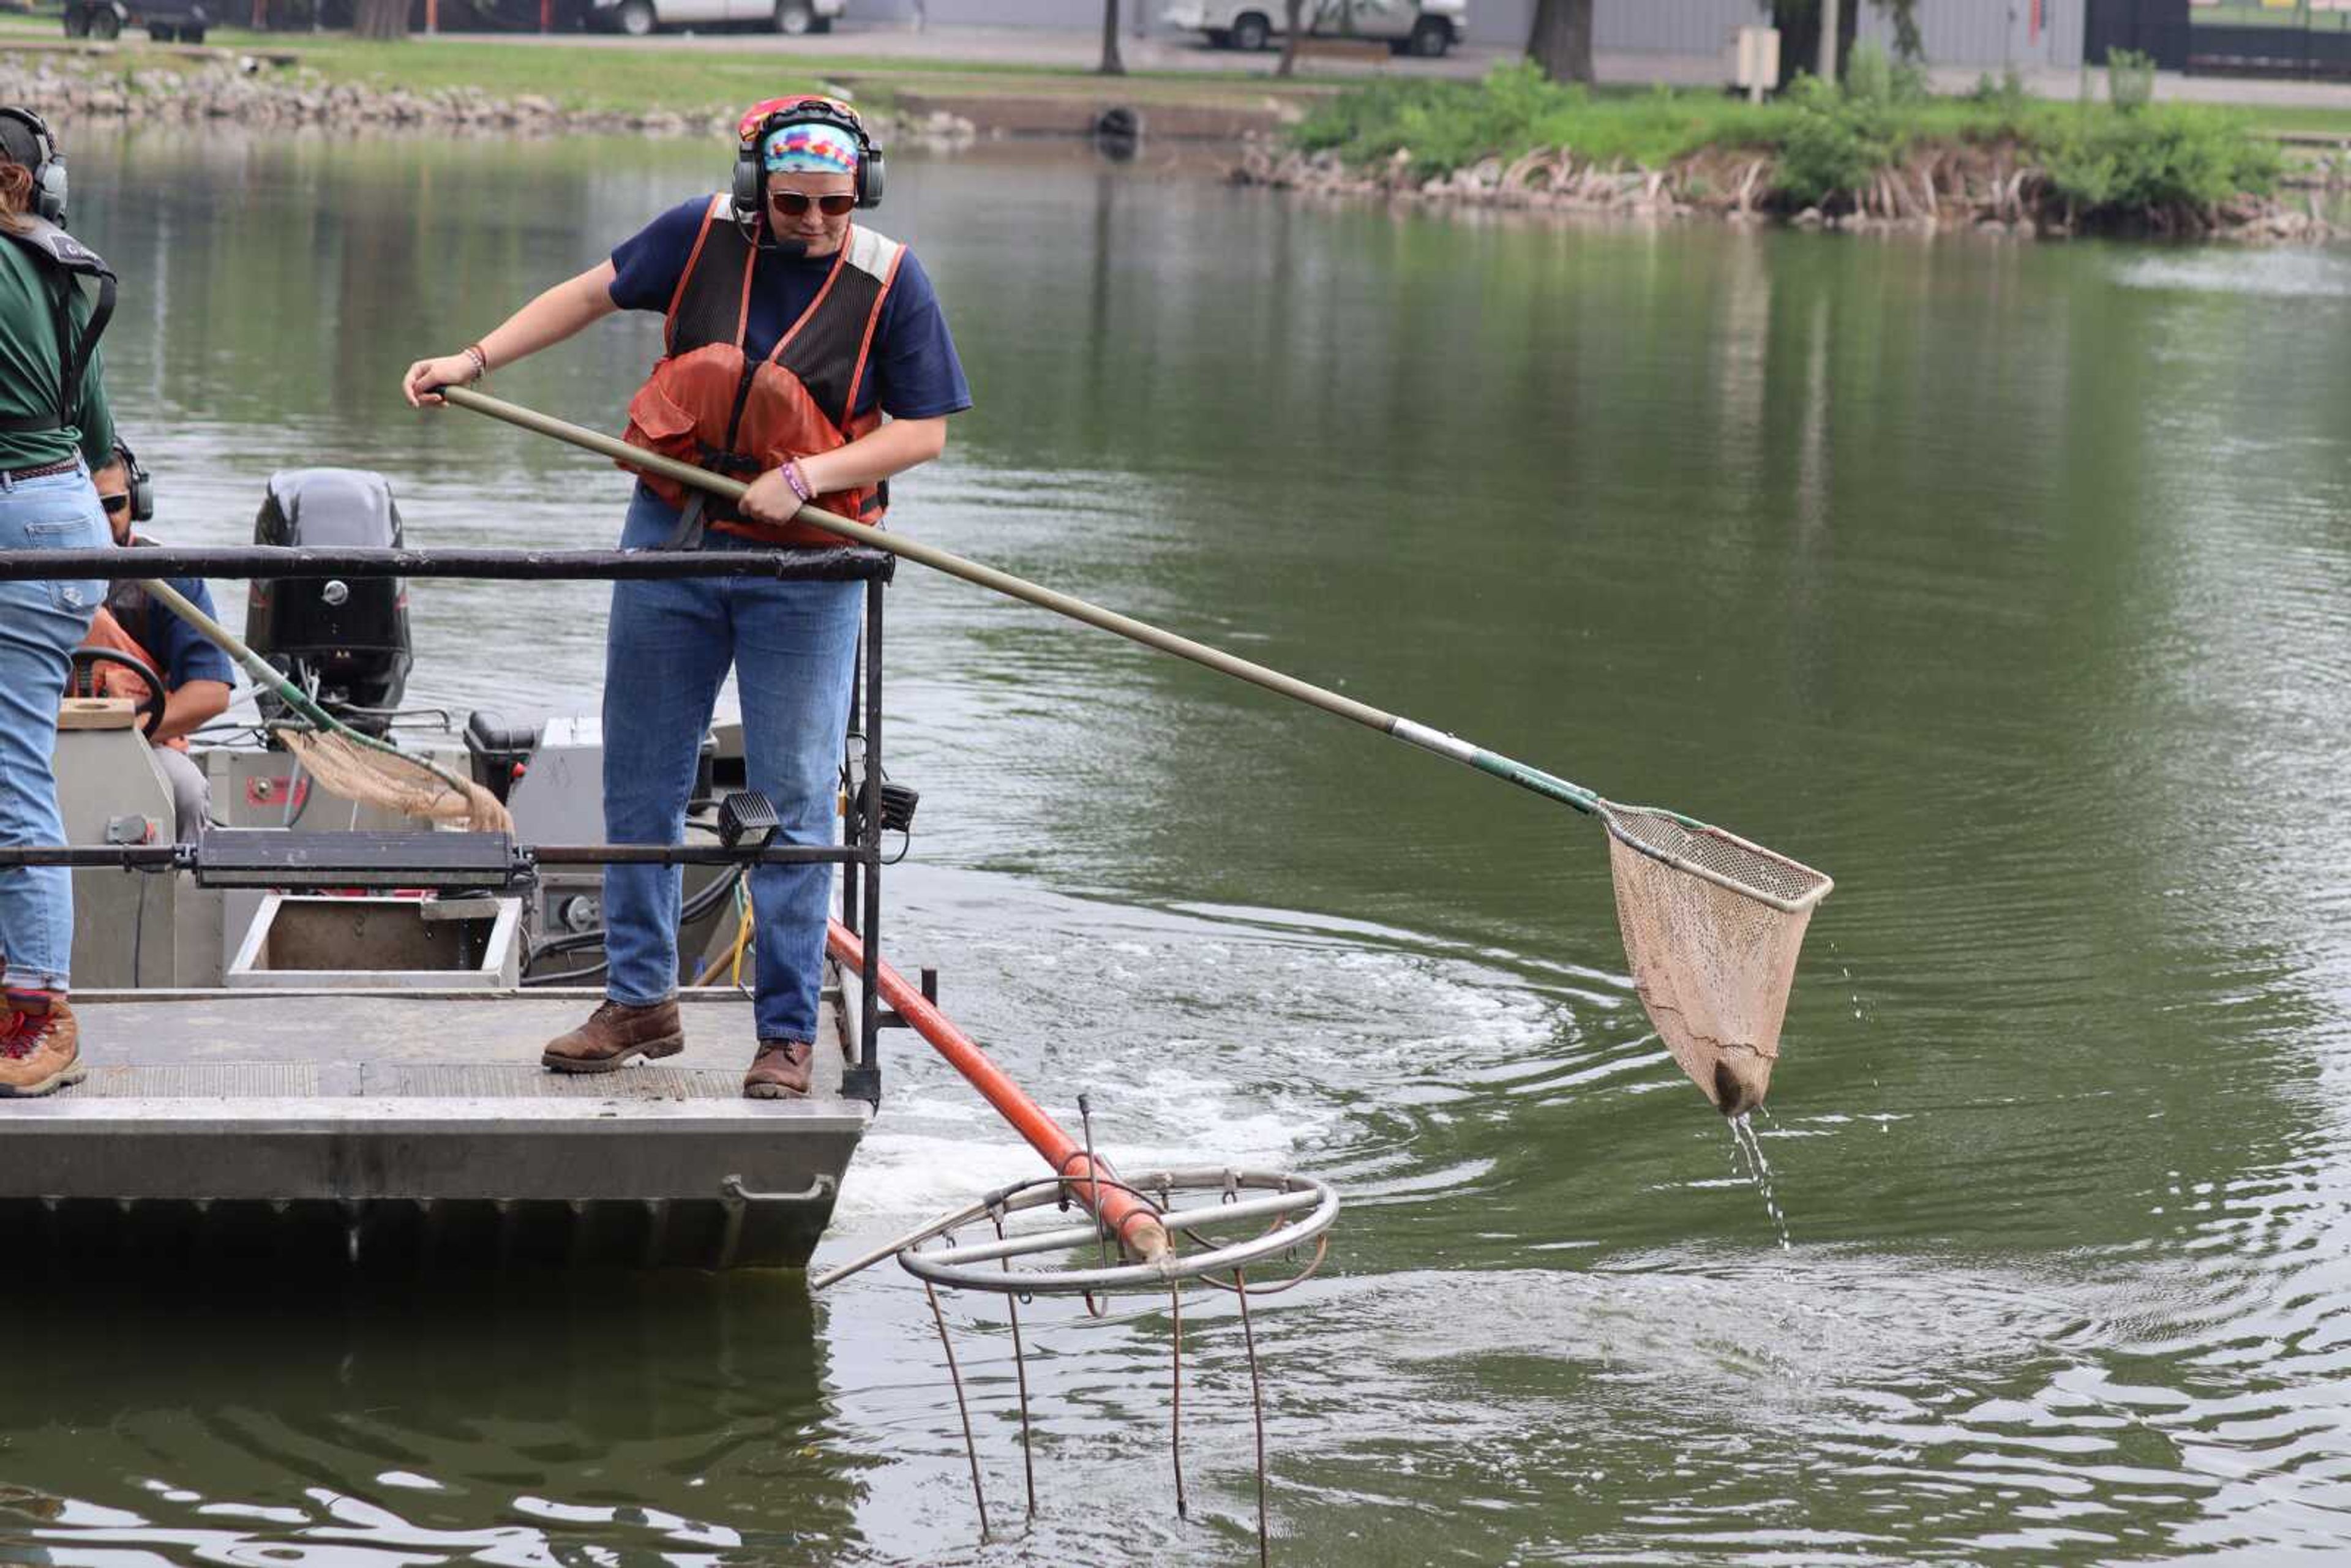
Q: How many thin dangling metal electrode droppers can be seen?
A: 4